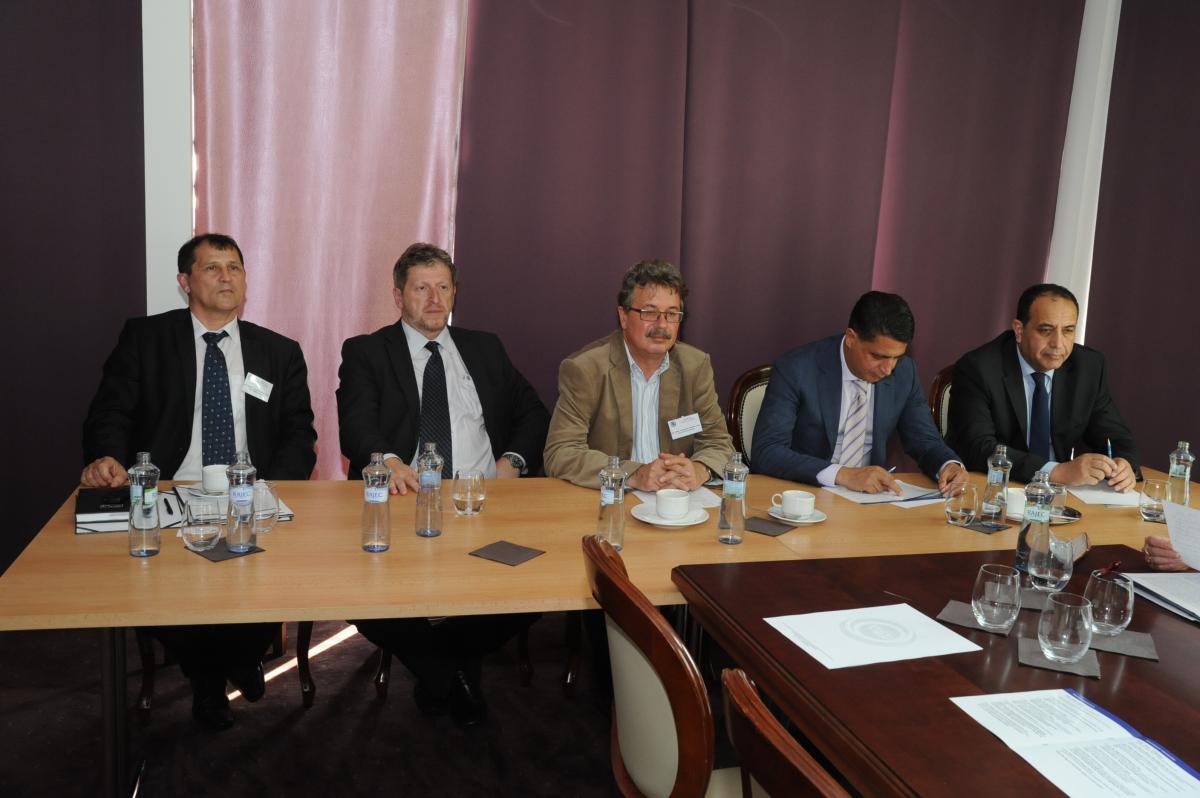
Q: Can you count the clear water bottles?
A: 9